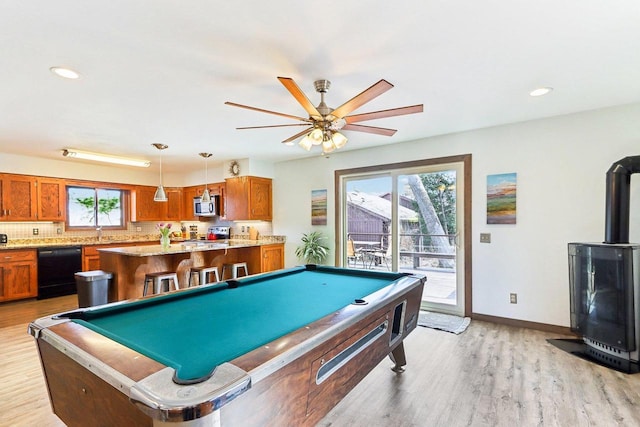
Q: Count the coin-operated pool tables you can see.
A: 1